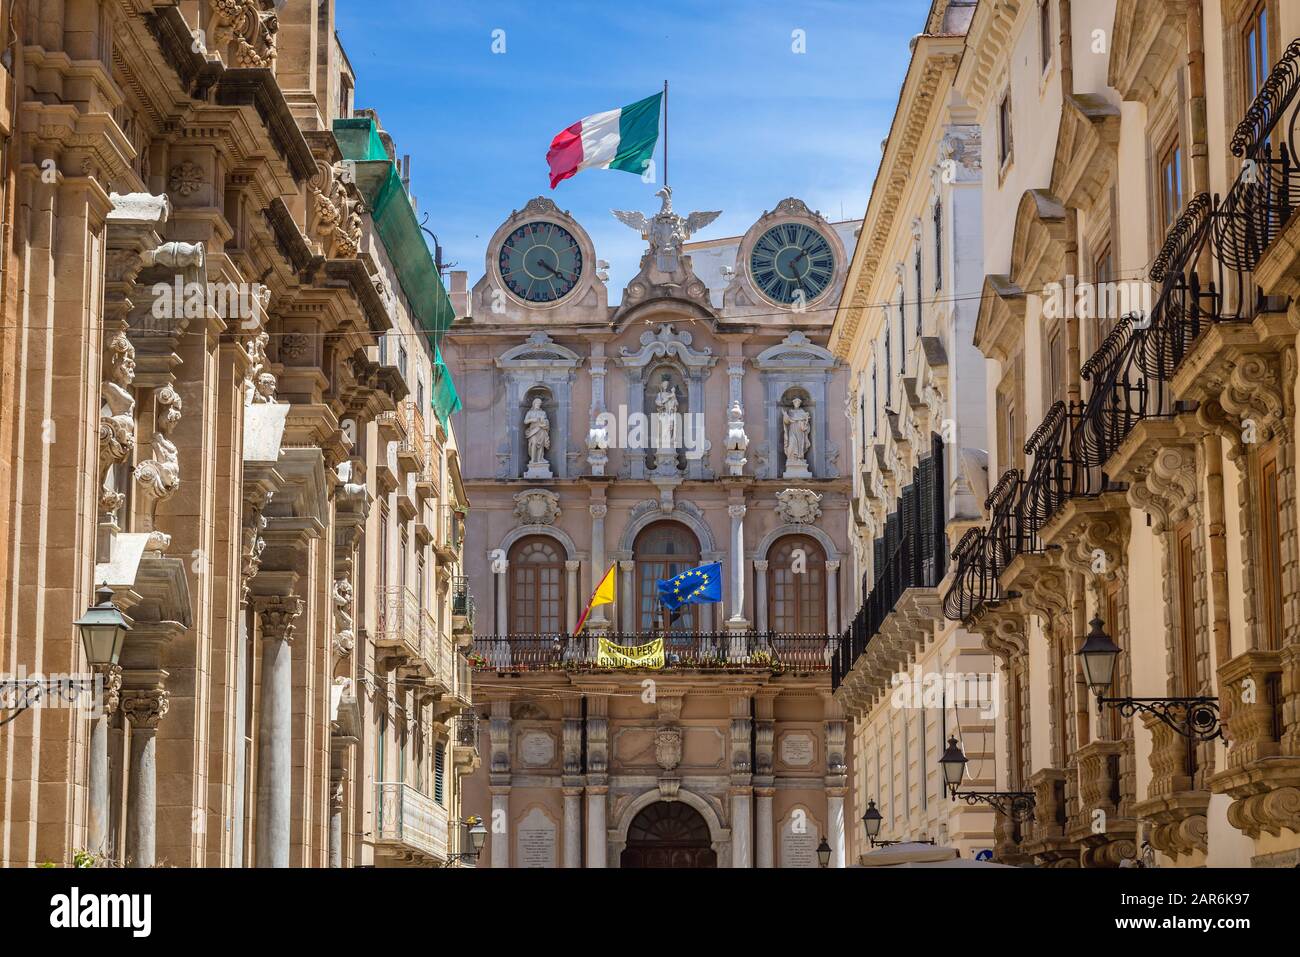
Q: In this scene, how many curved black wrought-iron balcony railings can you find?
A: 6